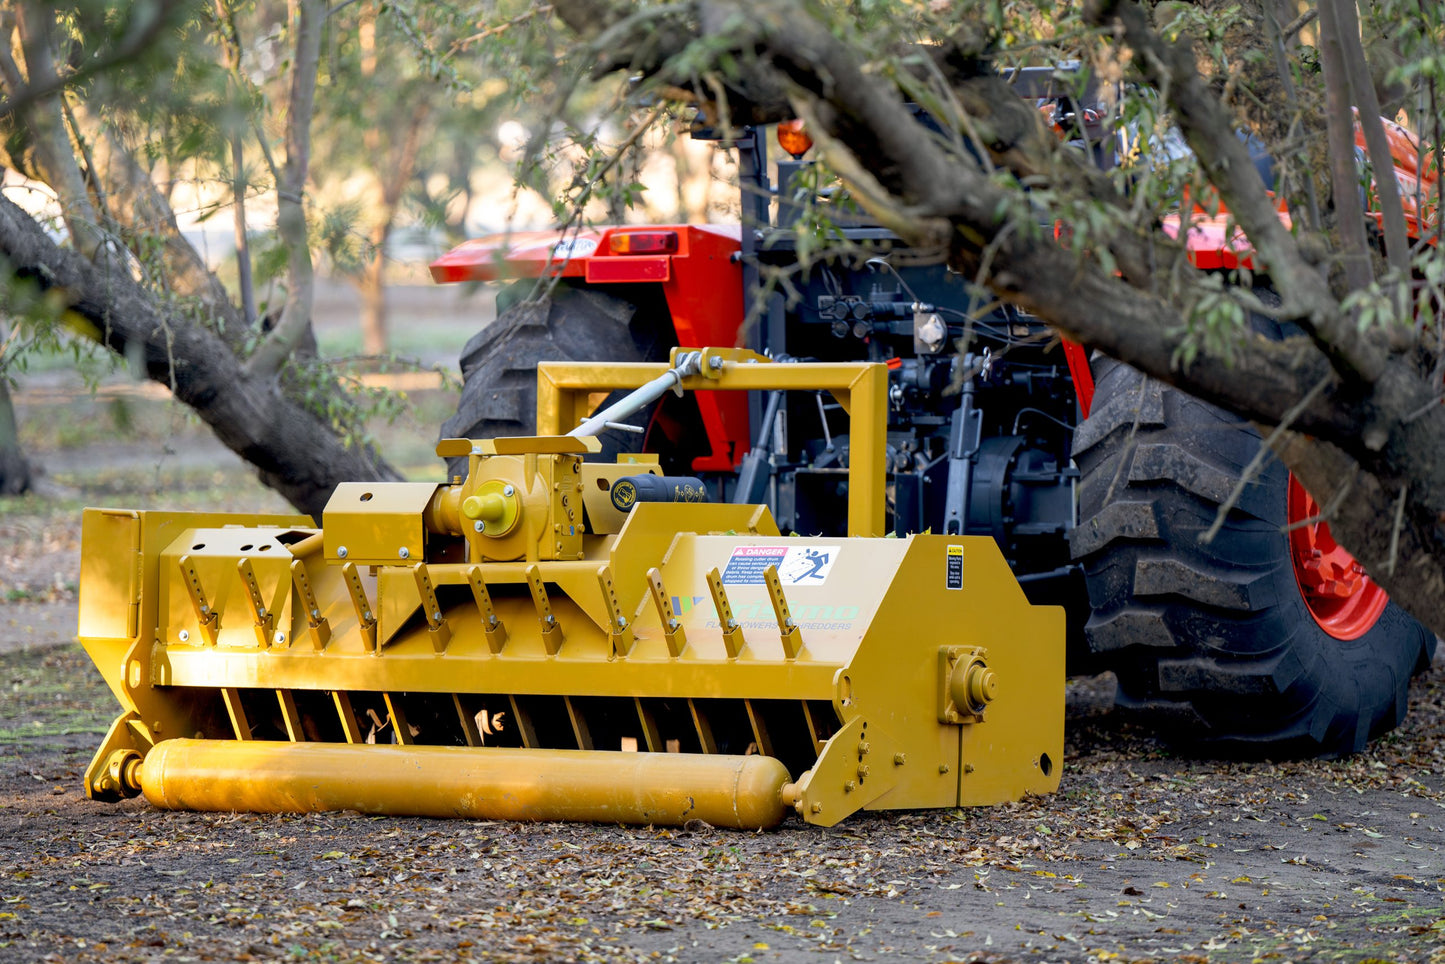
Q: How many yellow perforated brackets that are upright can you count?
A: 11